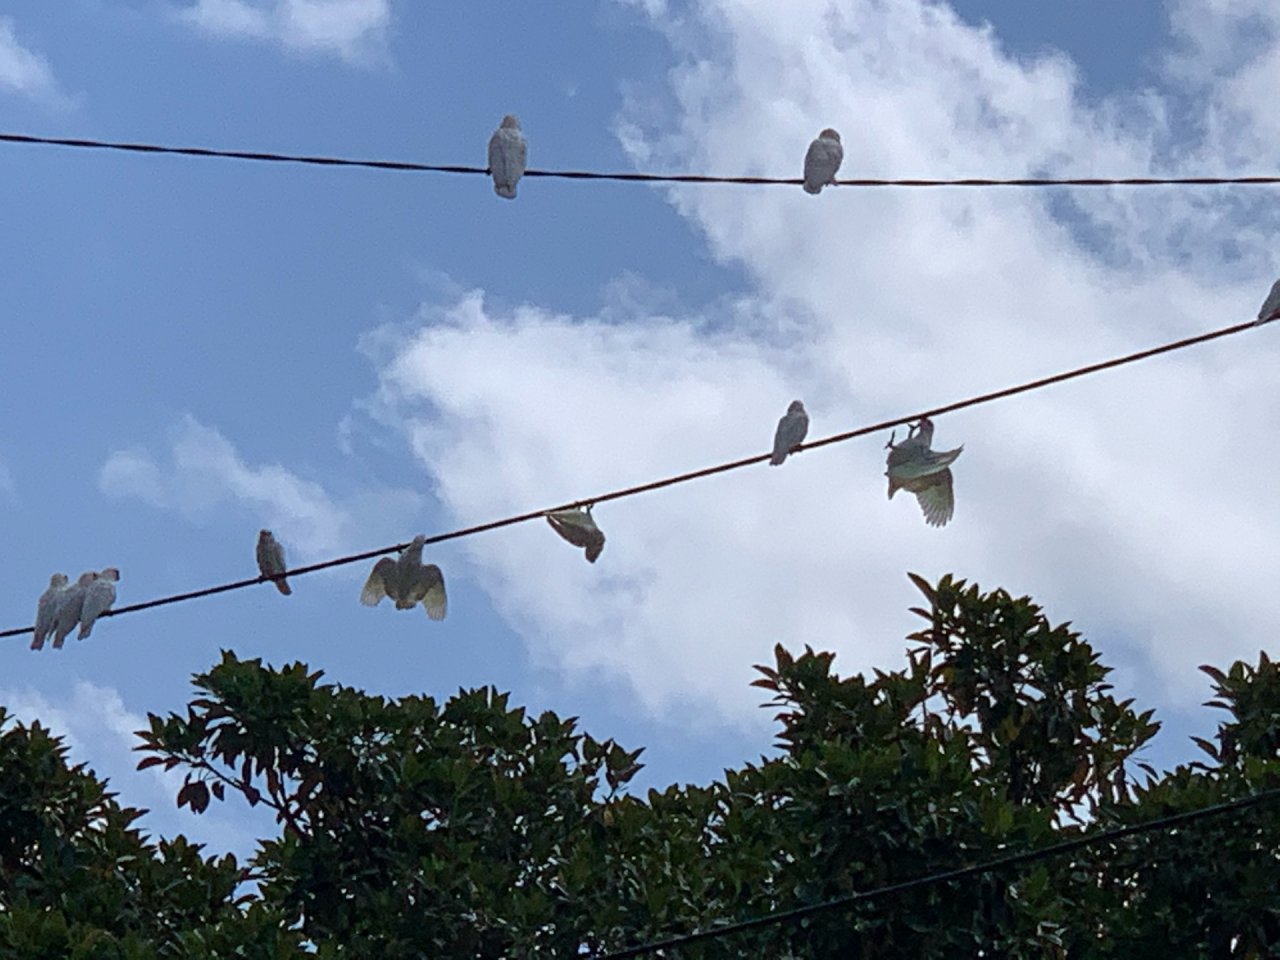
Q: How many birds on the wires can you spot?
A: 11